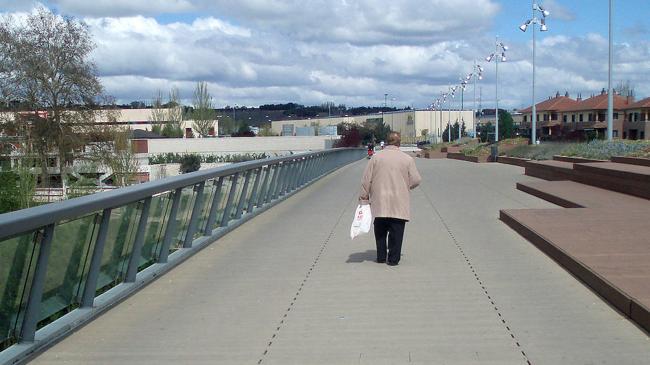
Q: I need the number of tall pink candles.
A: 0